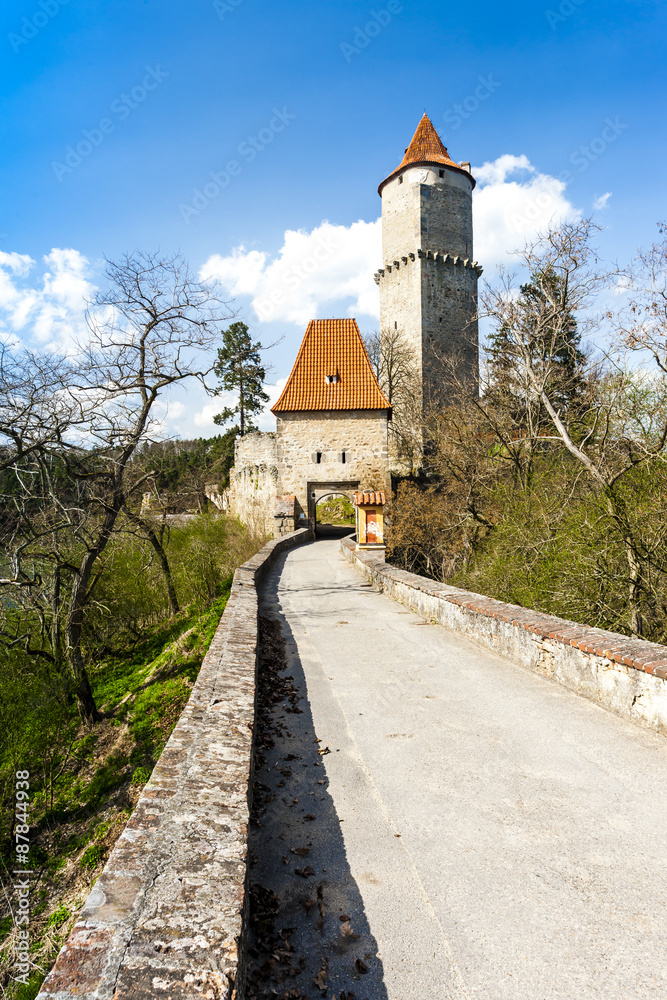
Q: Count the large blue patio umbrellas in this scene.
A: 0